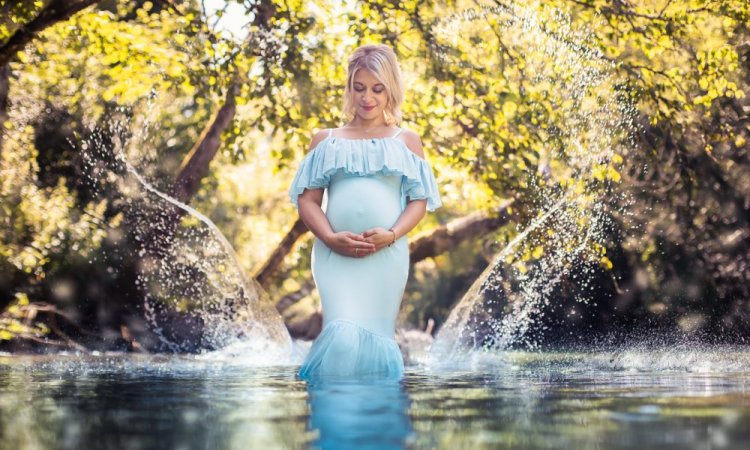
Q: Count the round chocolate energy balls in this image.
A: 0